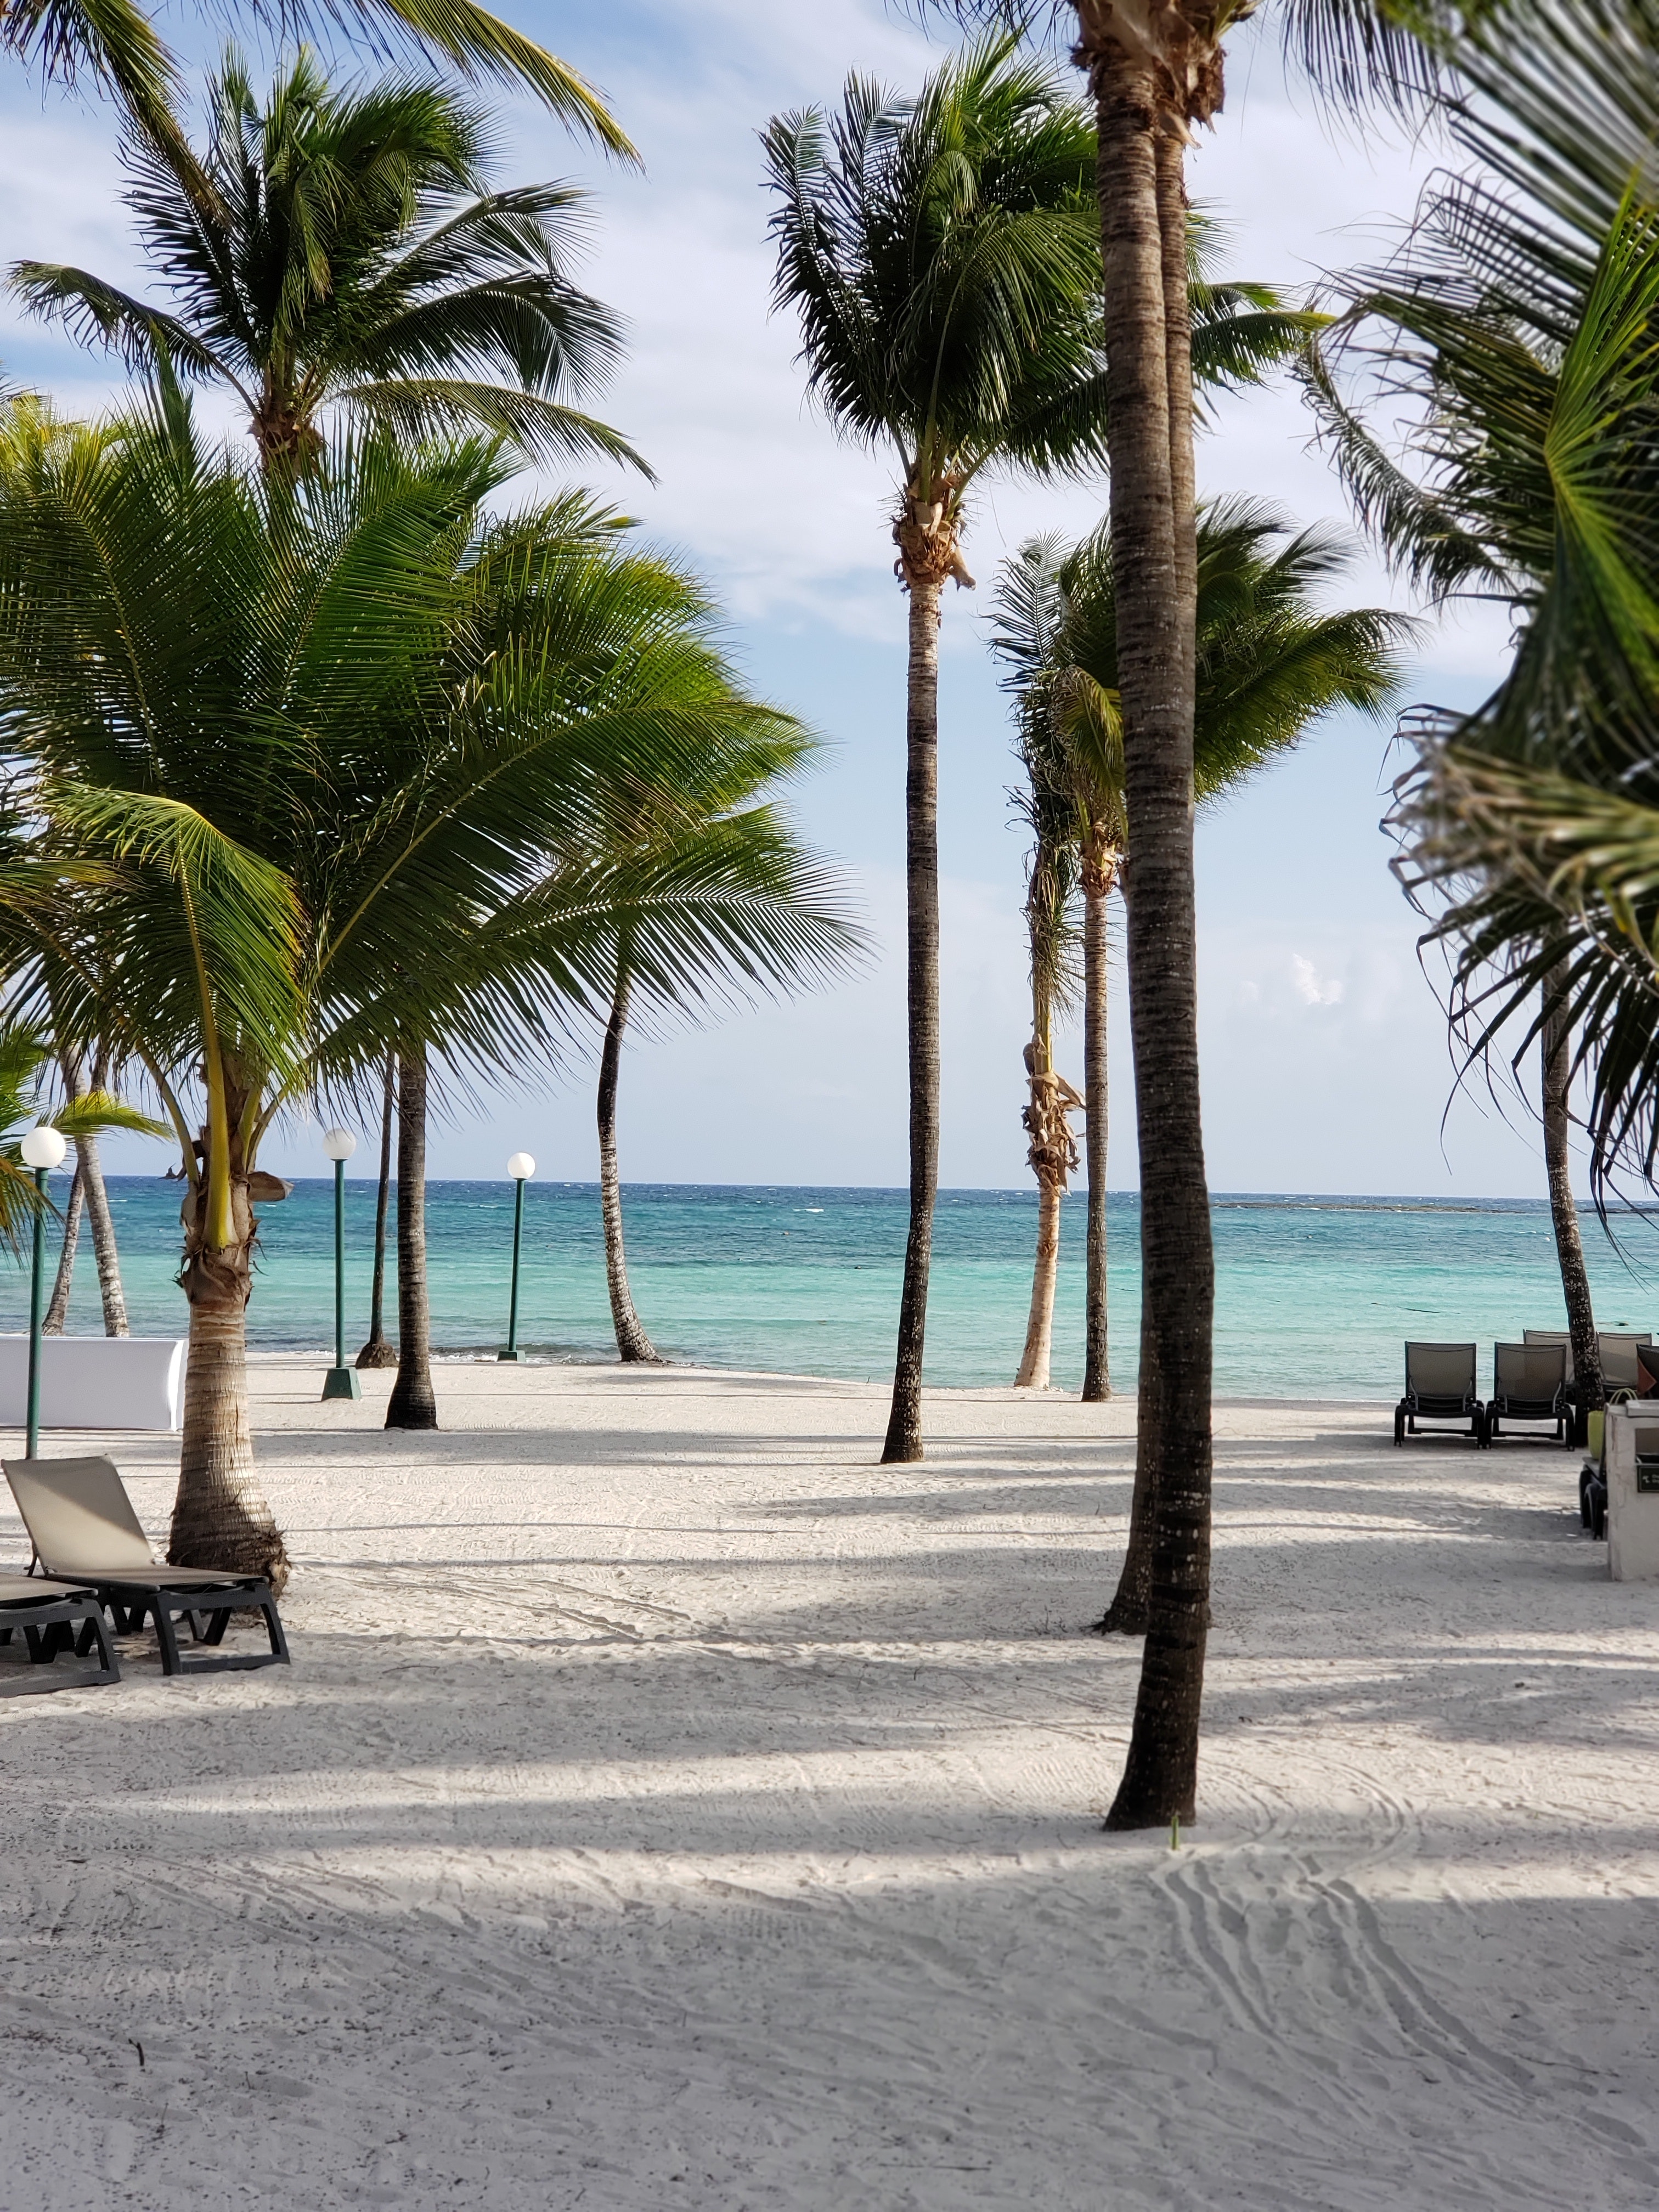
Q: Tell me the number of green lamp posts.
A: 3